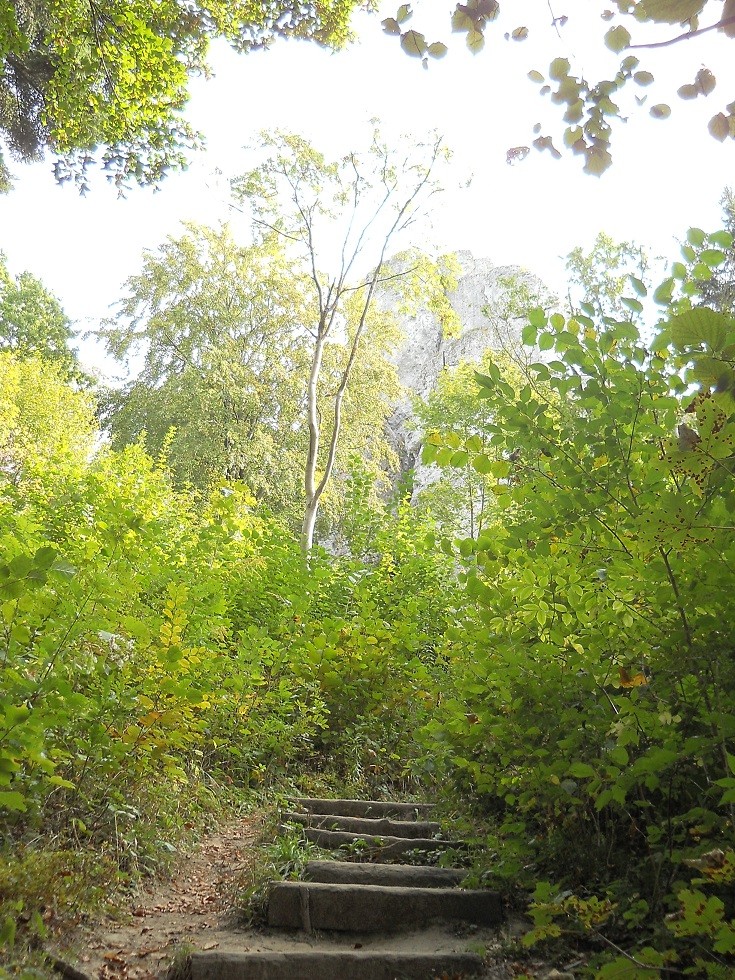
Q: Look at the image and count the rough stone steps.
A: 6